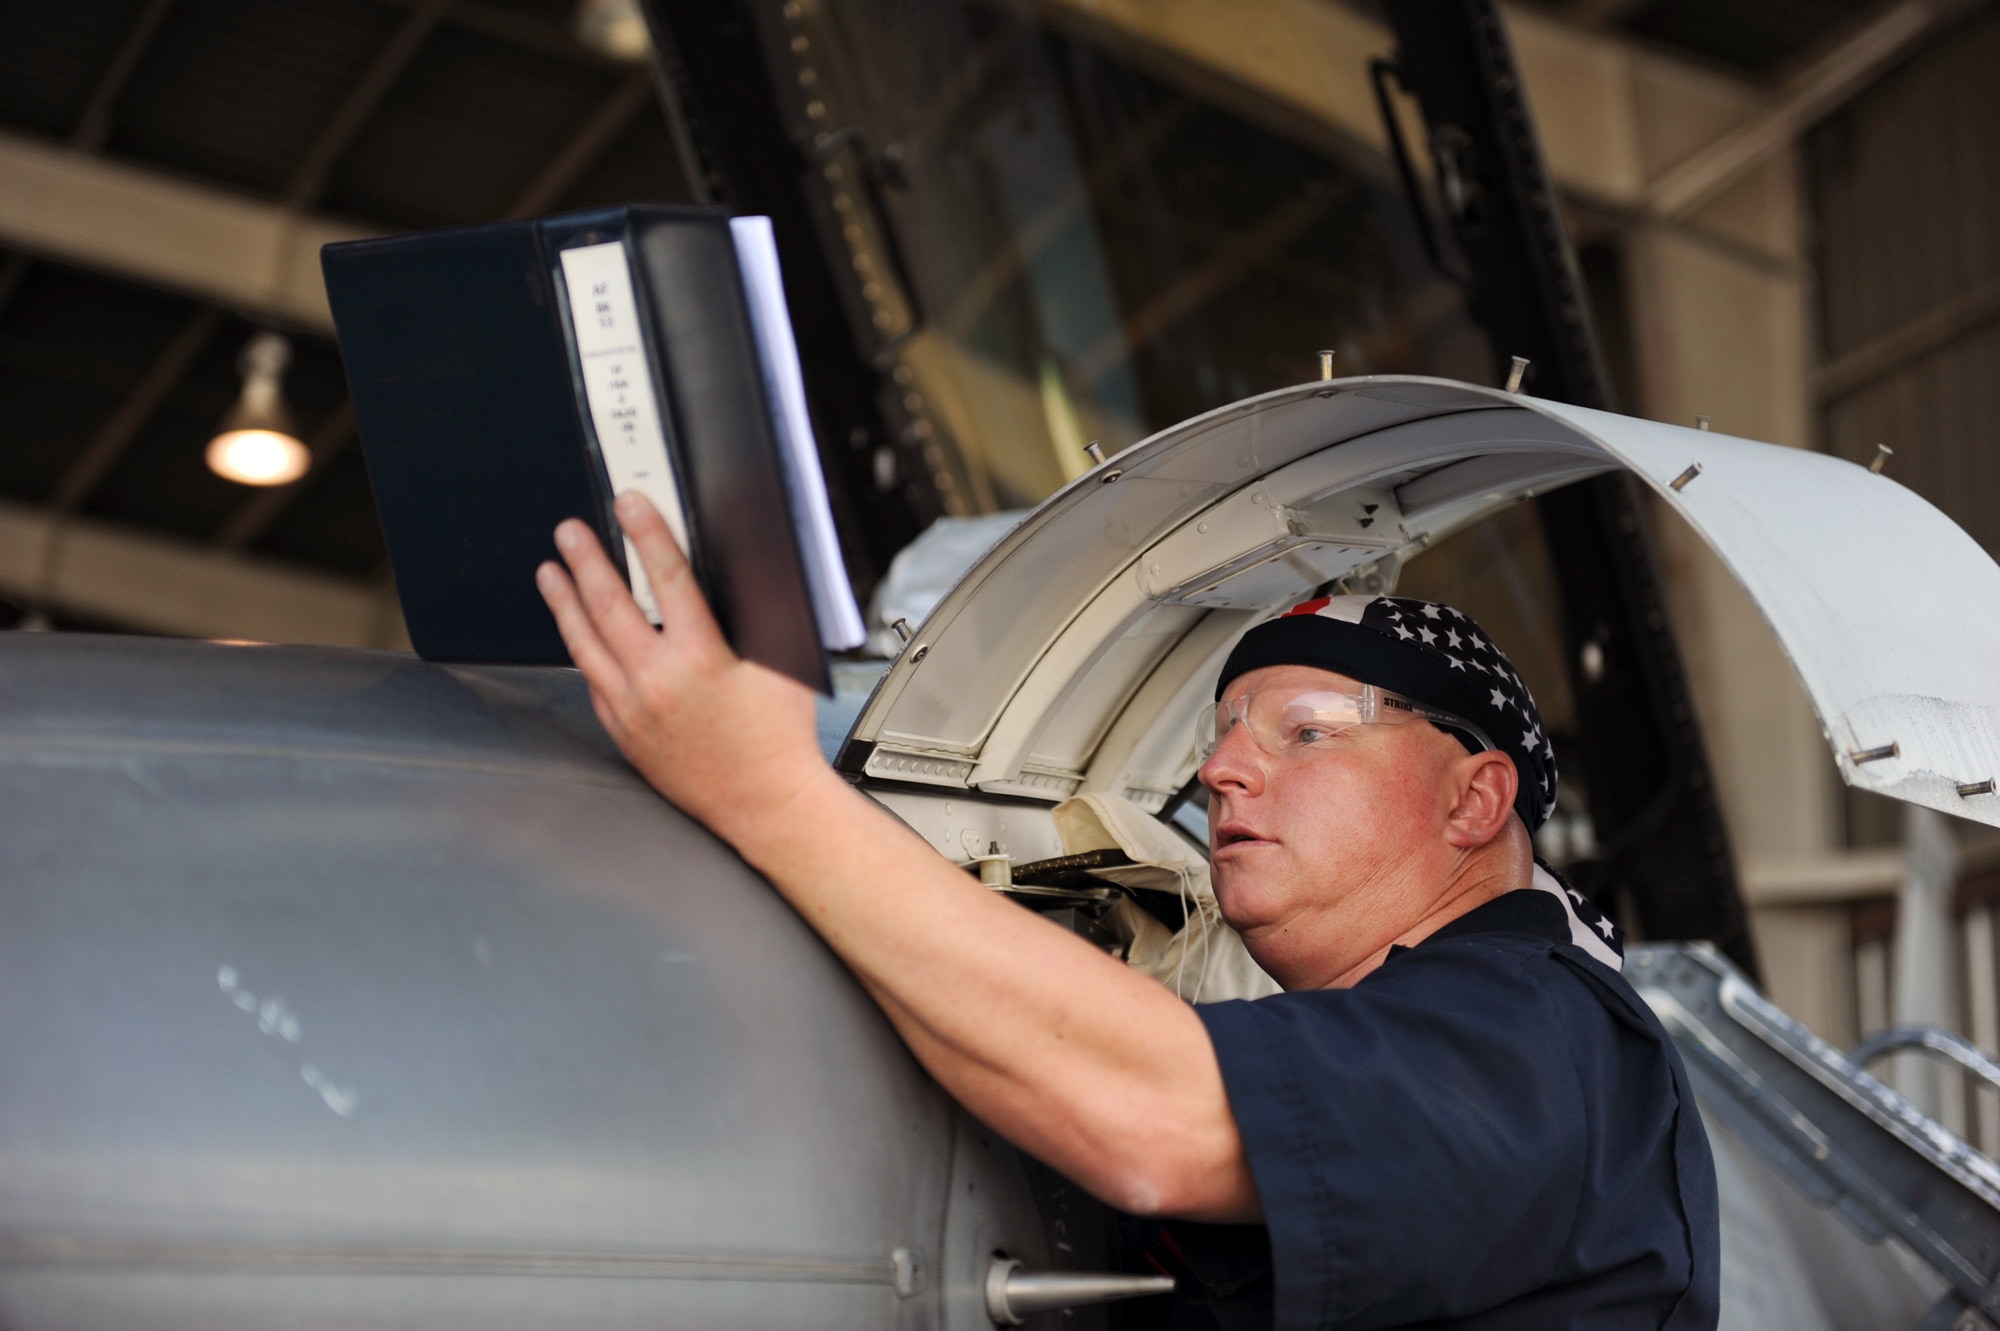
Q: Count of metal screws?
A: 9